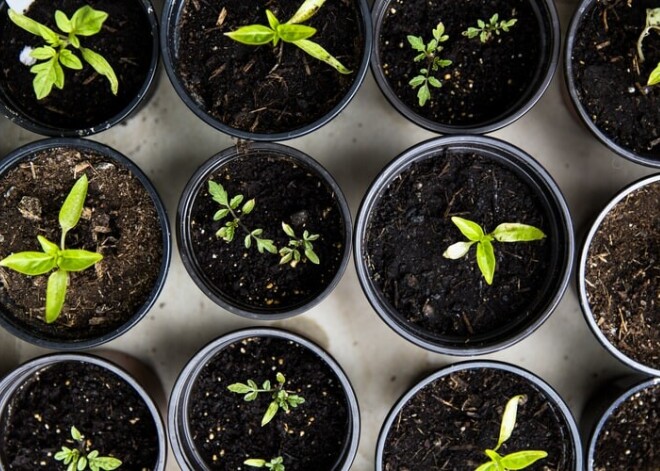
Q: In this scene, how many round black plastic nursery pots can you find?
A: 12